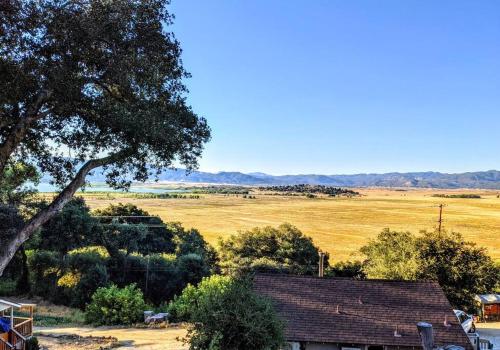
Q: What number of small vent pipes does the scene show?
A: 4